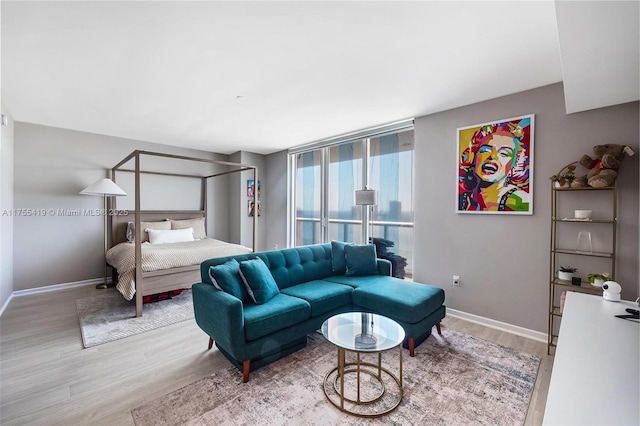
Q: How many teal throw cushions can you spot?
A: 4